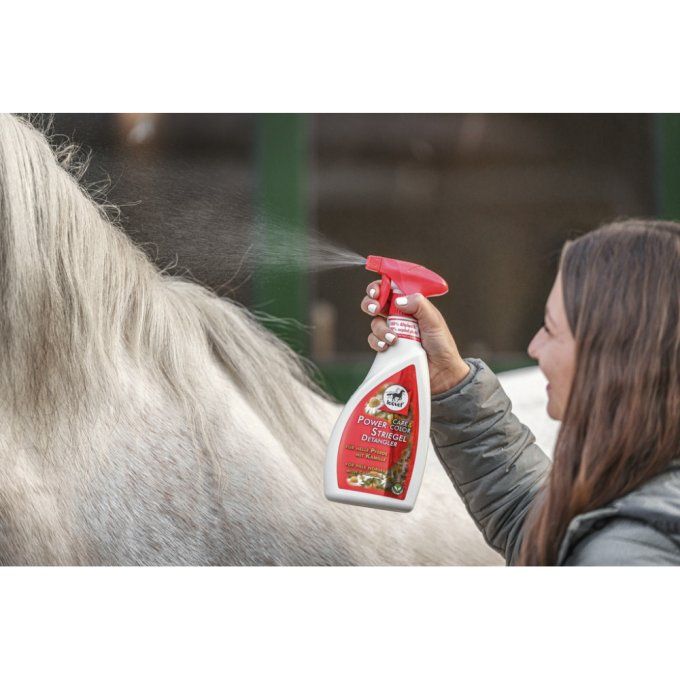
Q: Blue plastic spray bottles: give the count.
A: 0